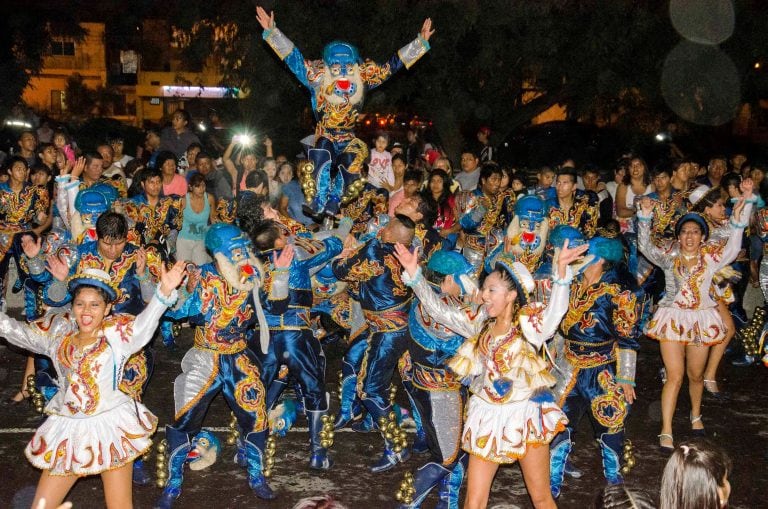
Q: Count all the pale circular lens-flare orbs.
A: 2